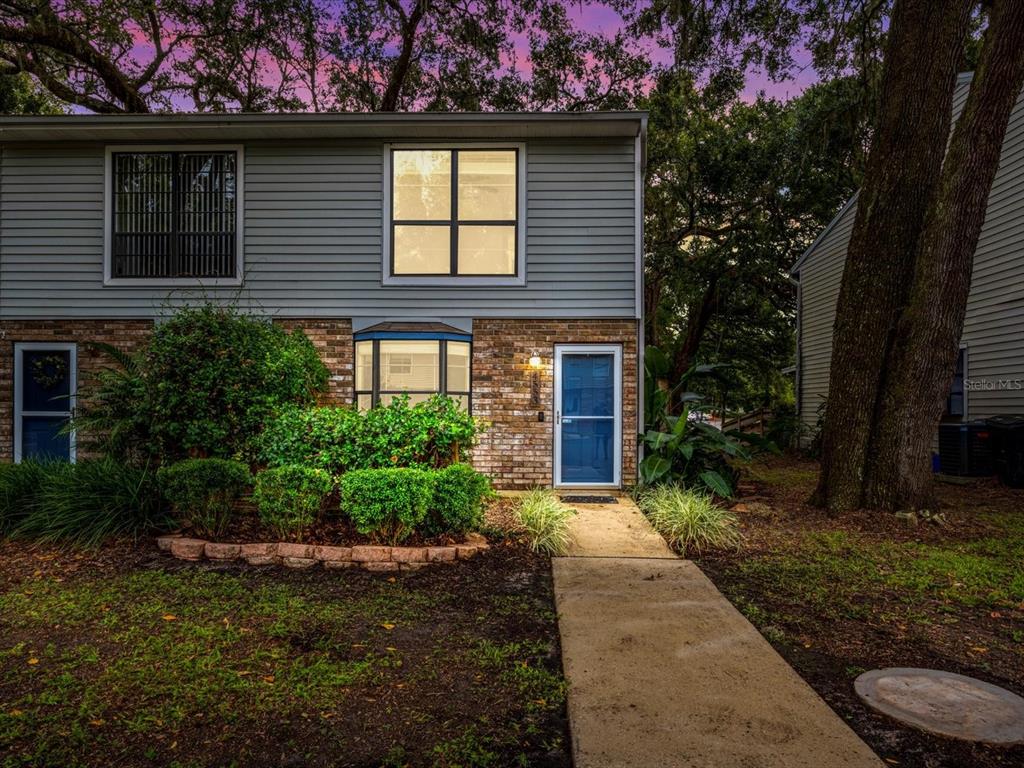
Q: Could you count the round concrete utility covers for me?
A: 1